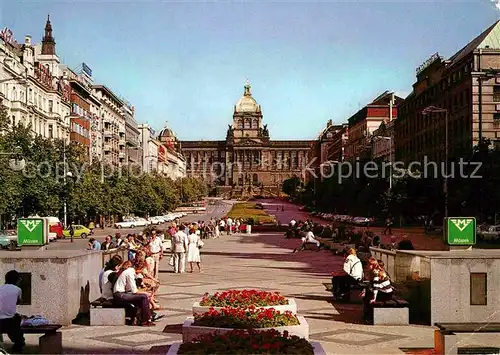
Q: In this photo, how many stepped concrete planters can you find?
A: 3